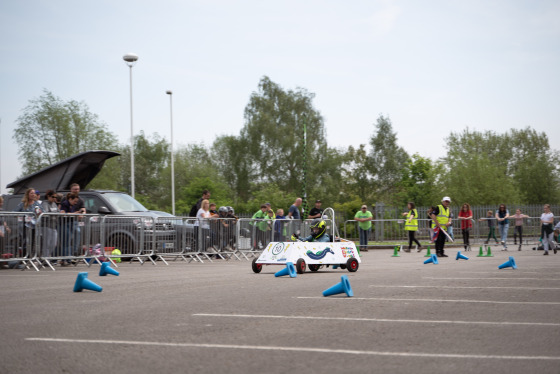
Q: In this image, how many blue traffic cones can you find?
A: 7